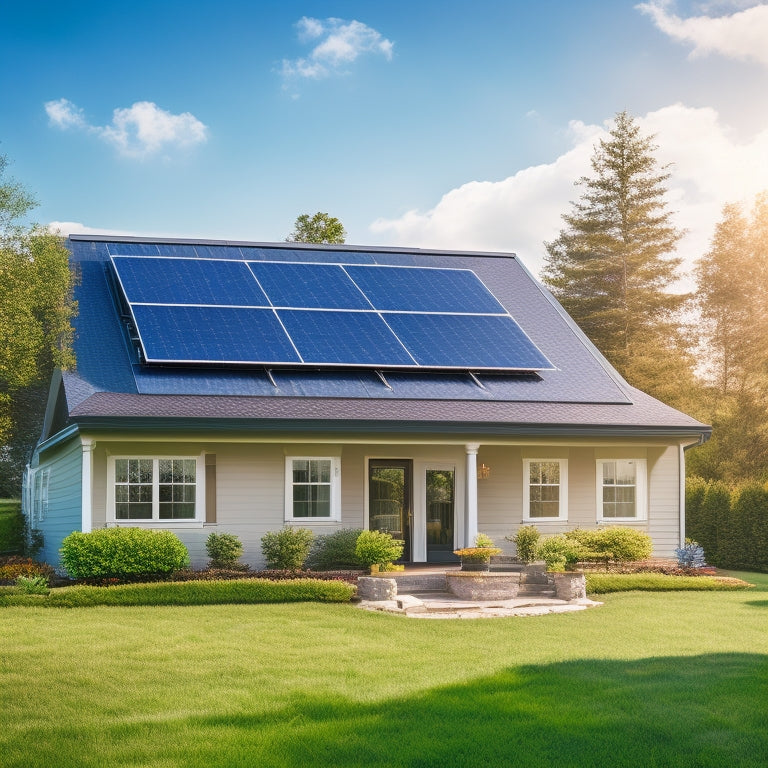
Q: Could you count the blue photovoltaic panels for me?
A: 6